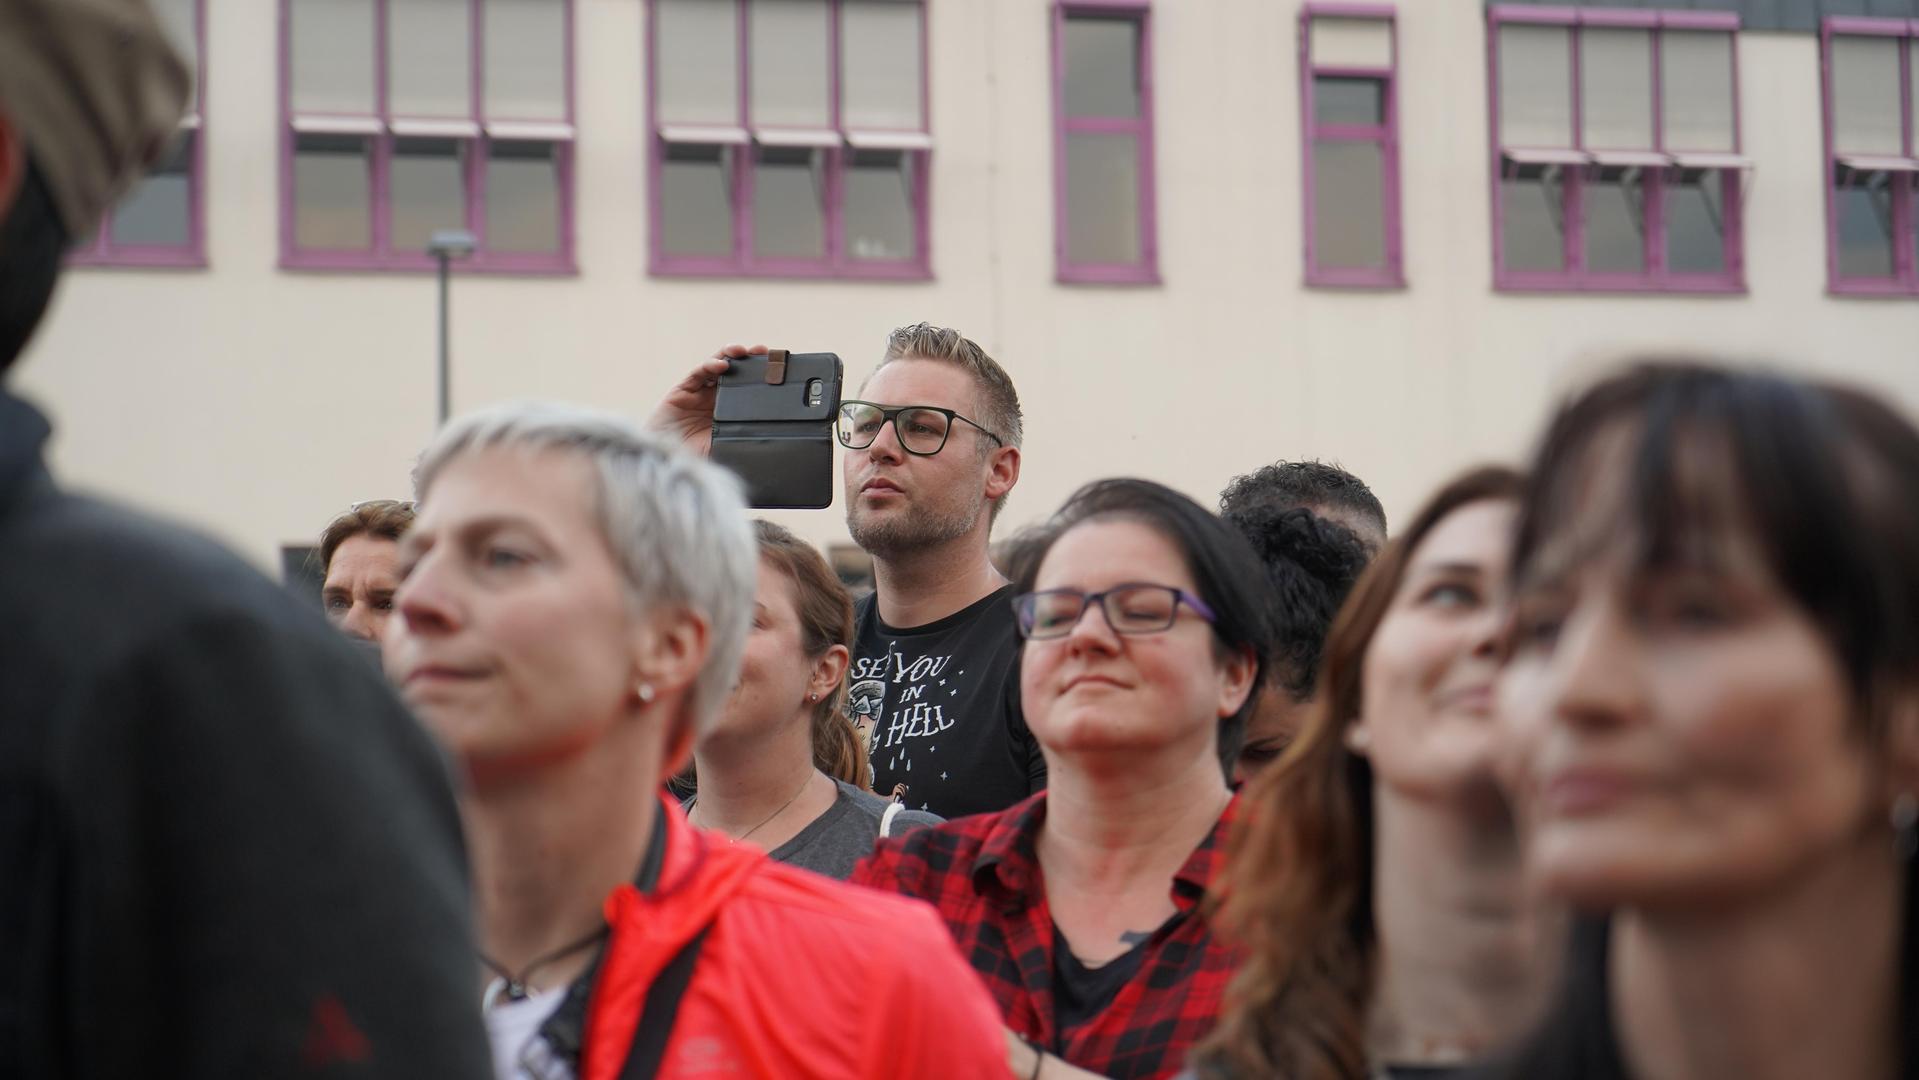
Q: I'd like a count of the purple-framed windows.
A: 7